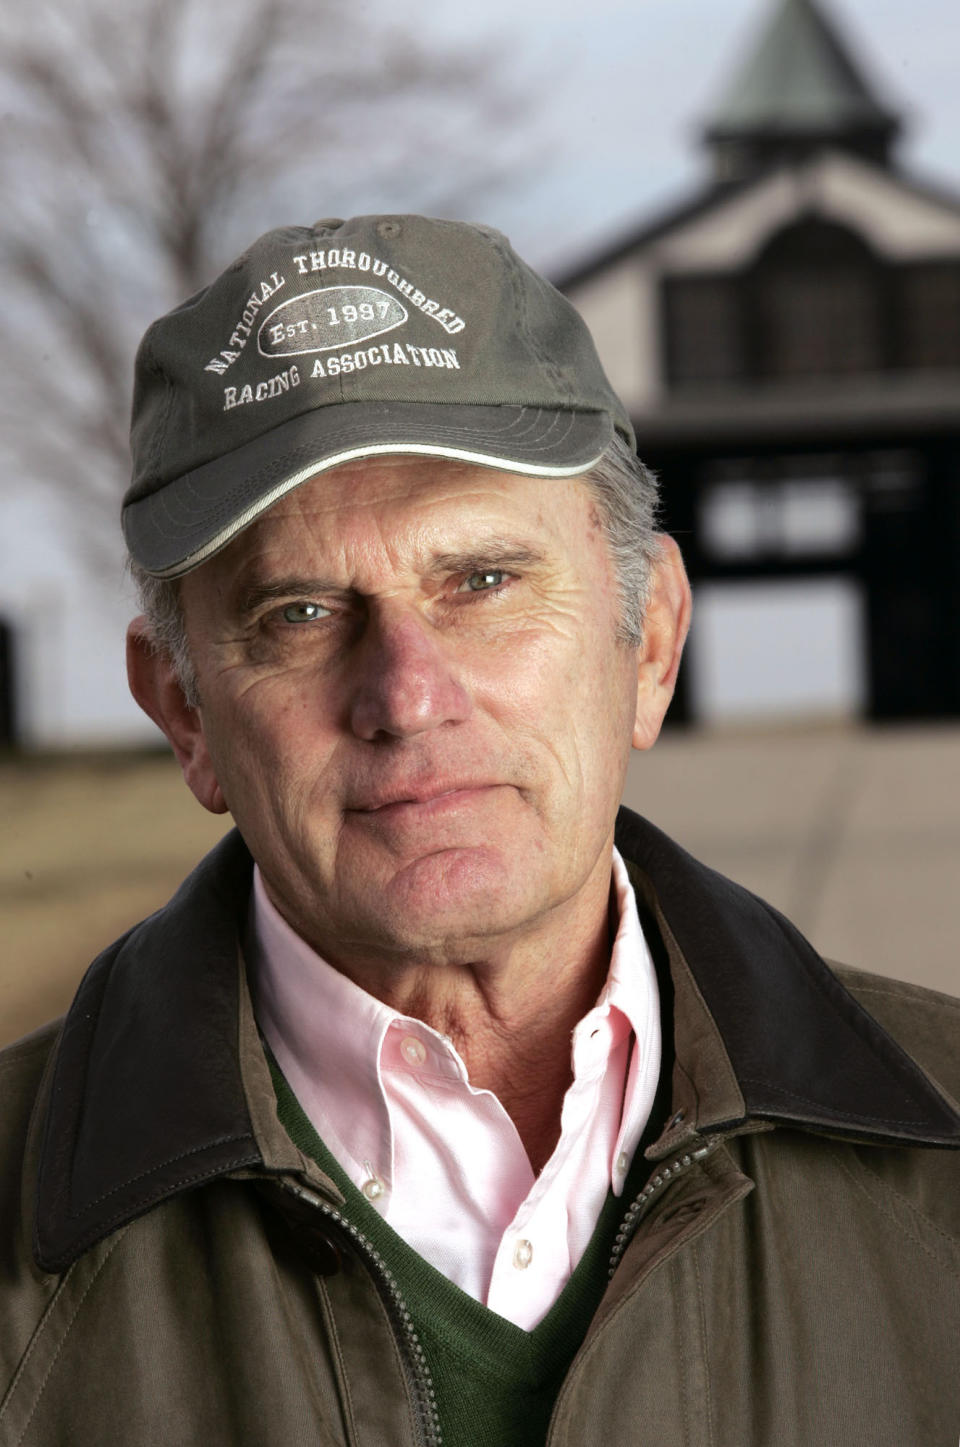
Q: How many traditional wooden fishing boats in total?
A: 0